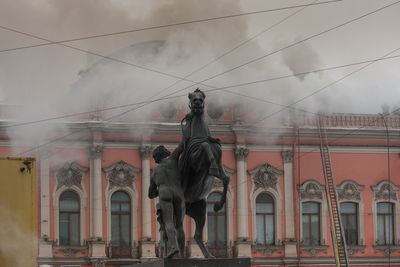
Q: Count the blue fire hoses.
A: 0